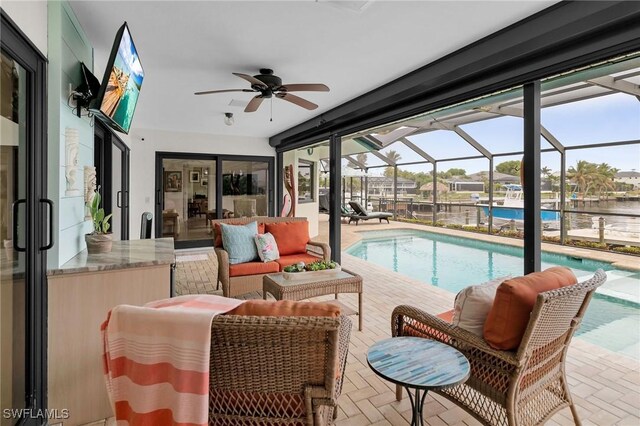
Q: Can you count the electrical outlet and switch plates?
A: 1